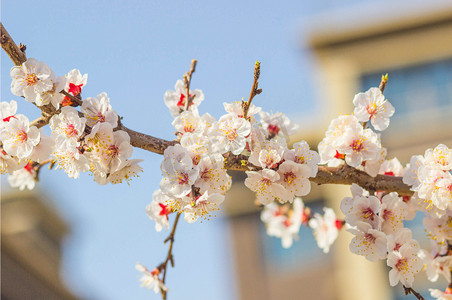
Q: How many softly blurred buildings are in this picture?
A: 2